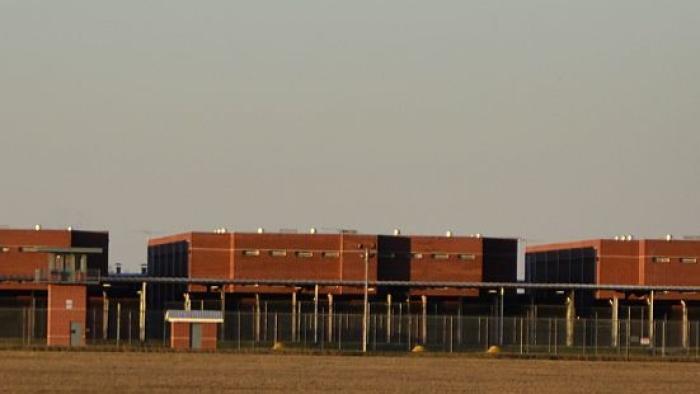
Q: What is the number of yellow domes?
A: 3